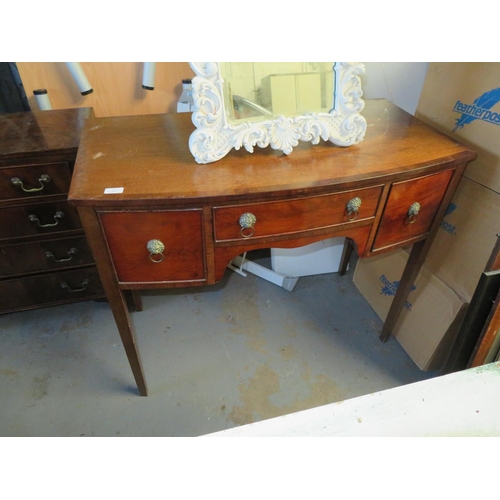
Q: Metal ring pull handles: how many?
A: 4